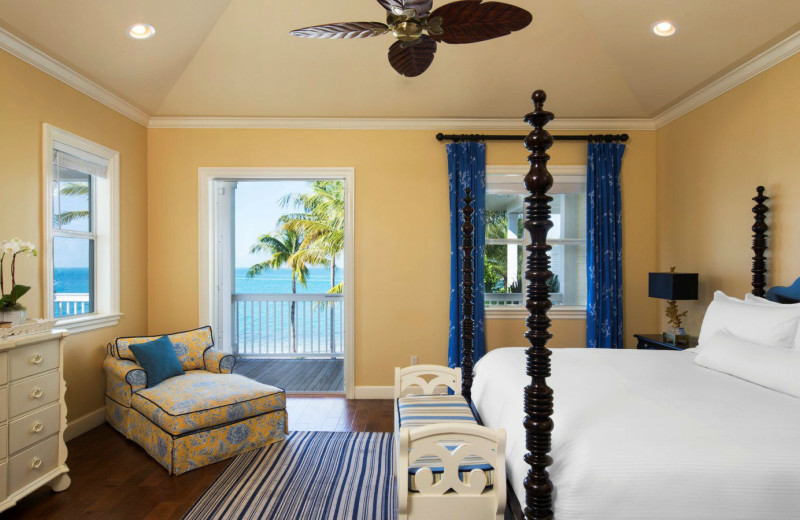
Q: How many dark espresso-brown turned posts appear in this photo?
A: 3